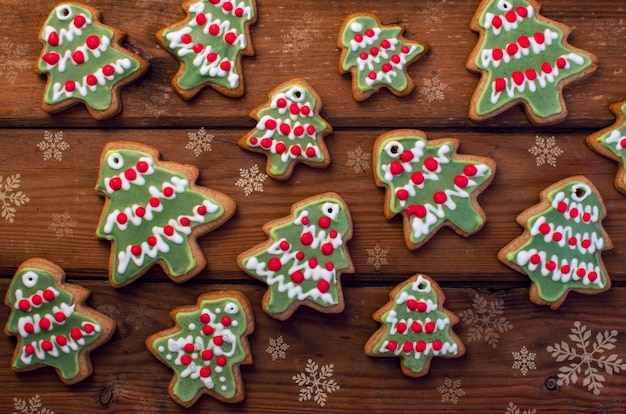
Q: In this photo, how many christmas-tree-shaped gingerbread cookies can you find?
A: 13